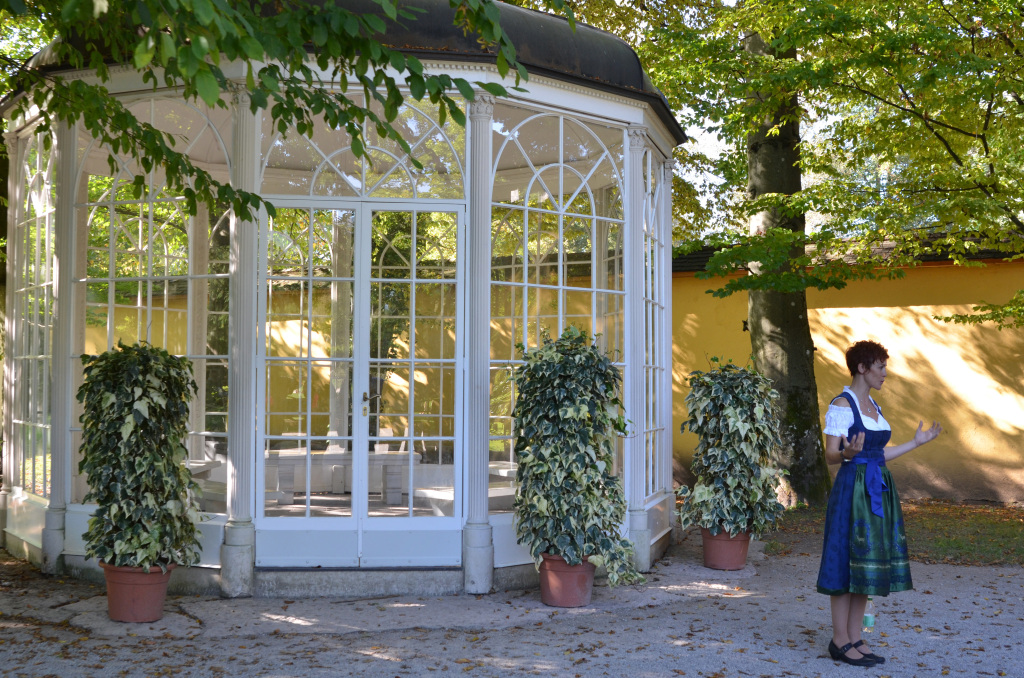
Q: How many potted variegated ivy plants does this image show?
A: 3